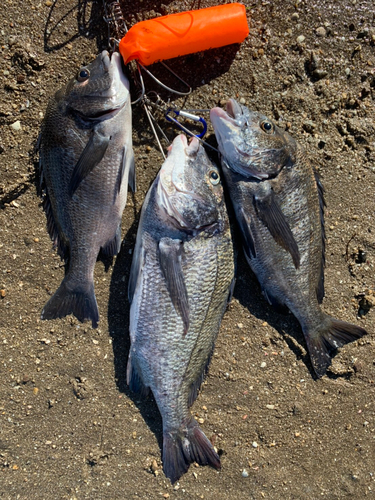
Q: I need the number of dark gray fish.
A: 3